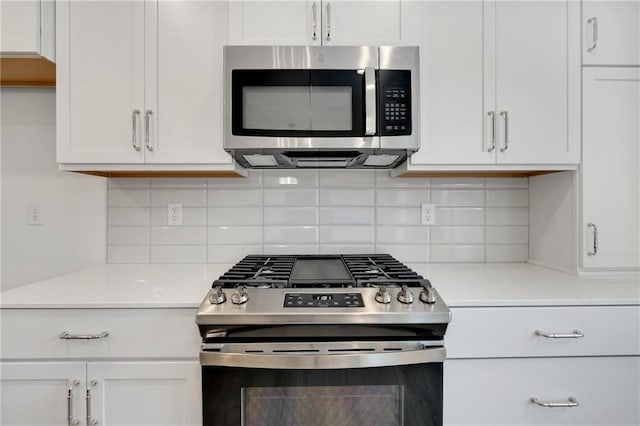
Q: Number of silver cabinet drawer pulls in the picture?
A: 13